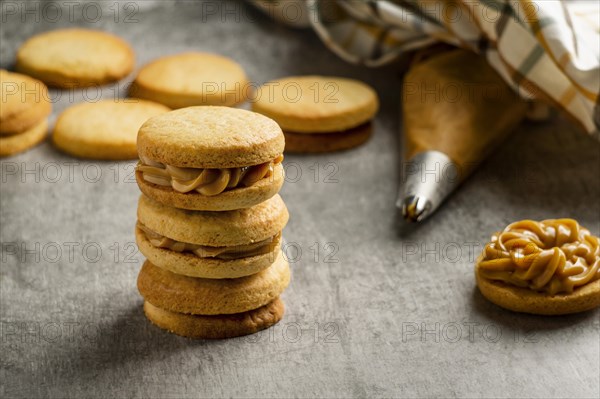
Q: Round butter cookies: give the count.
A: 14